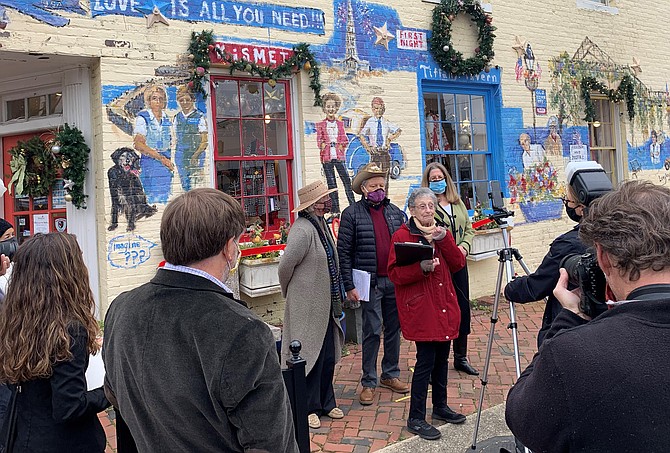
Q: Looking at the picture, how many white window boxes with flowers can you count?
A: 2